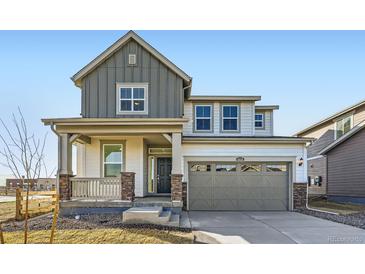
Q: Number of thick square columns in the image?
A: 2